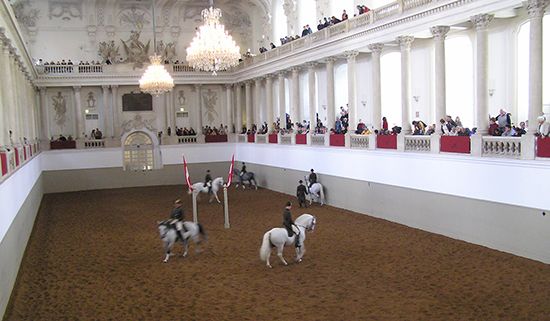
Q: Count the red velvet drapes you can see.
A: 13